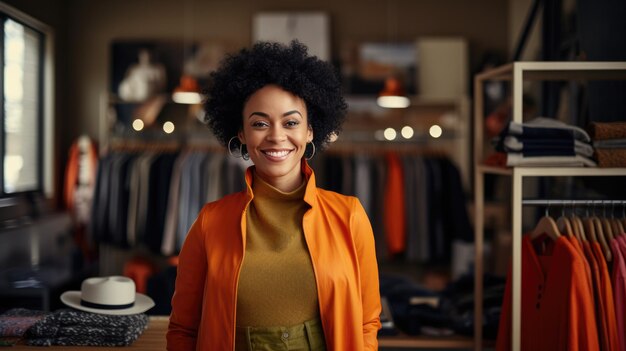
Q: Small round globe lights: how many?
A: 5